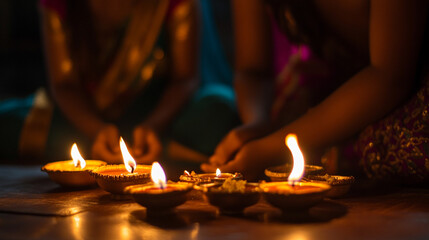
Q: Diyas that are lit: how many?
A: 5